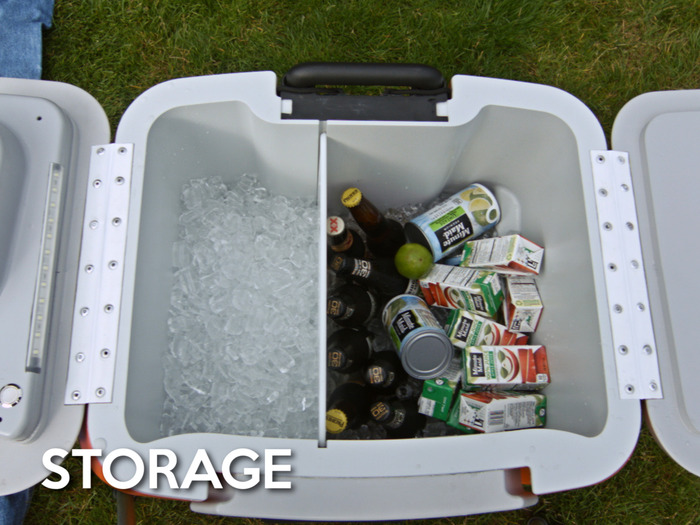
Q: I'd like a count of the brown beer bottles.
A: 8